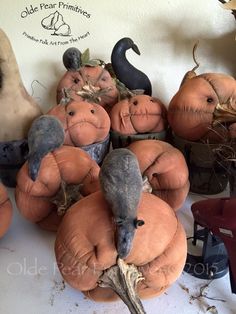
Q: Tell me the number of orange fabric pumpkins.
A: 8